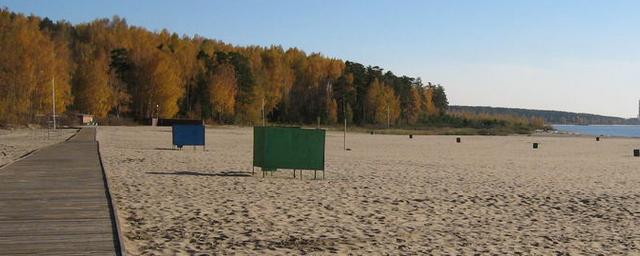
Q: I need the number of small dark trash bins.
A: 6